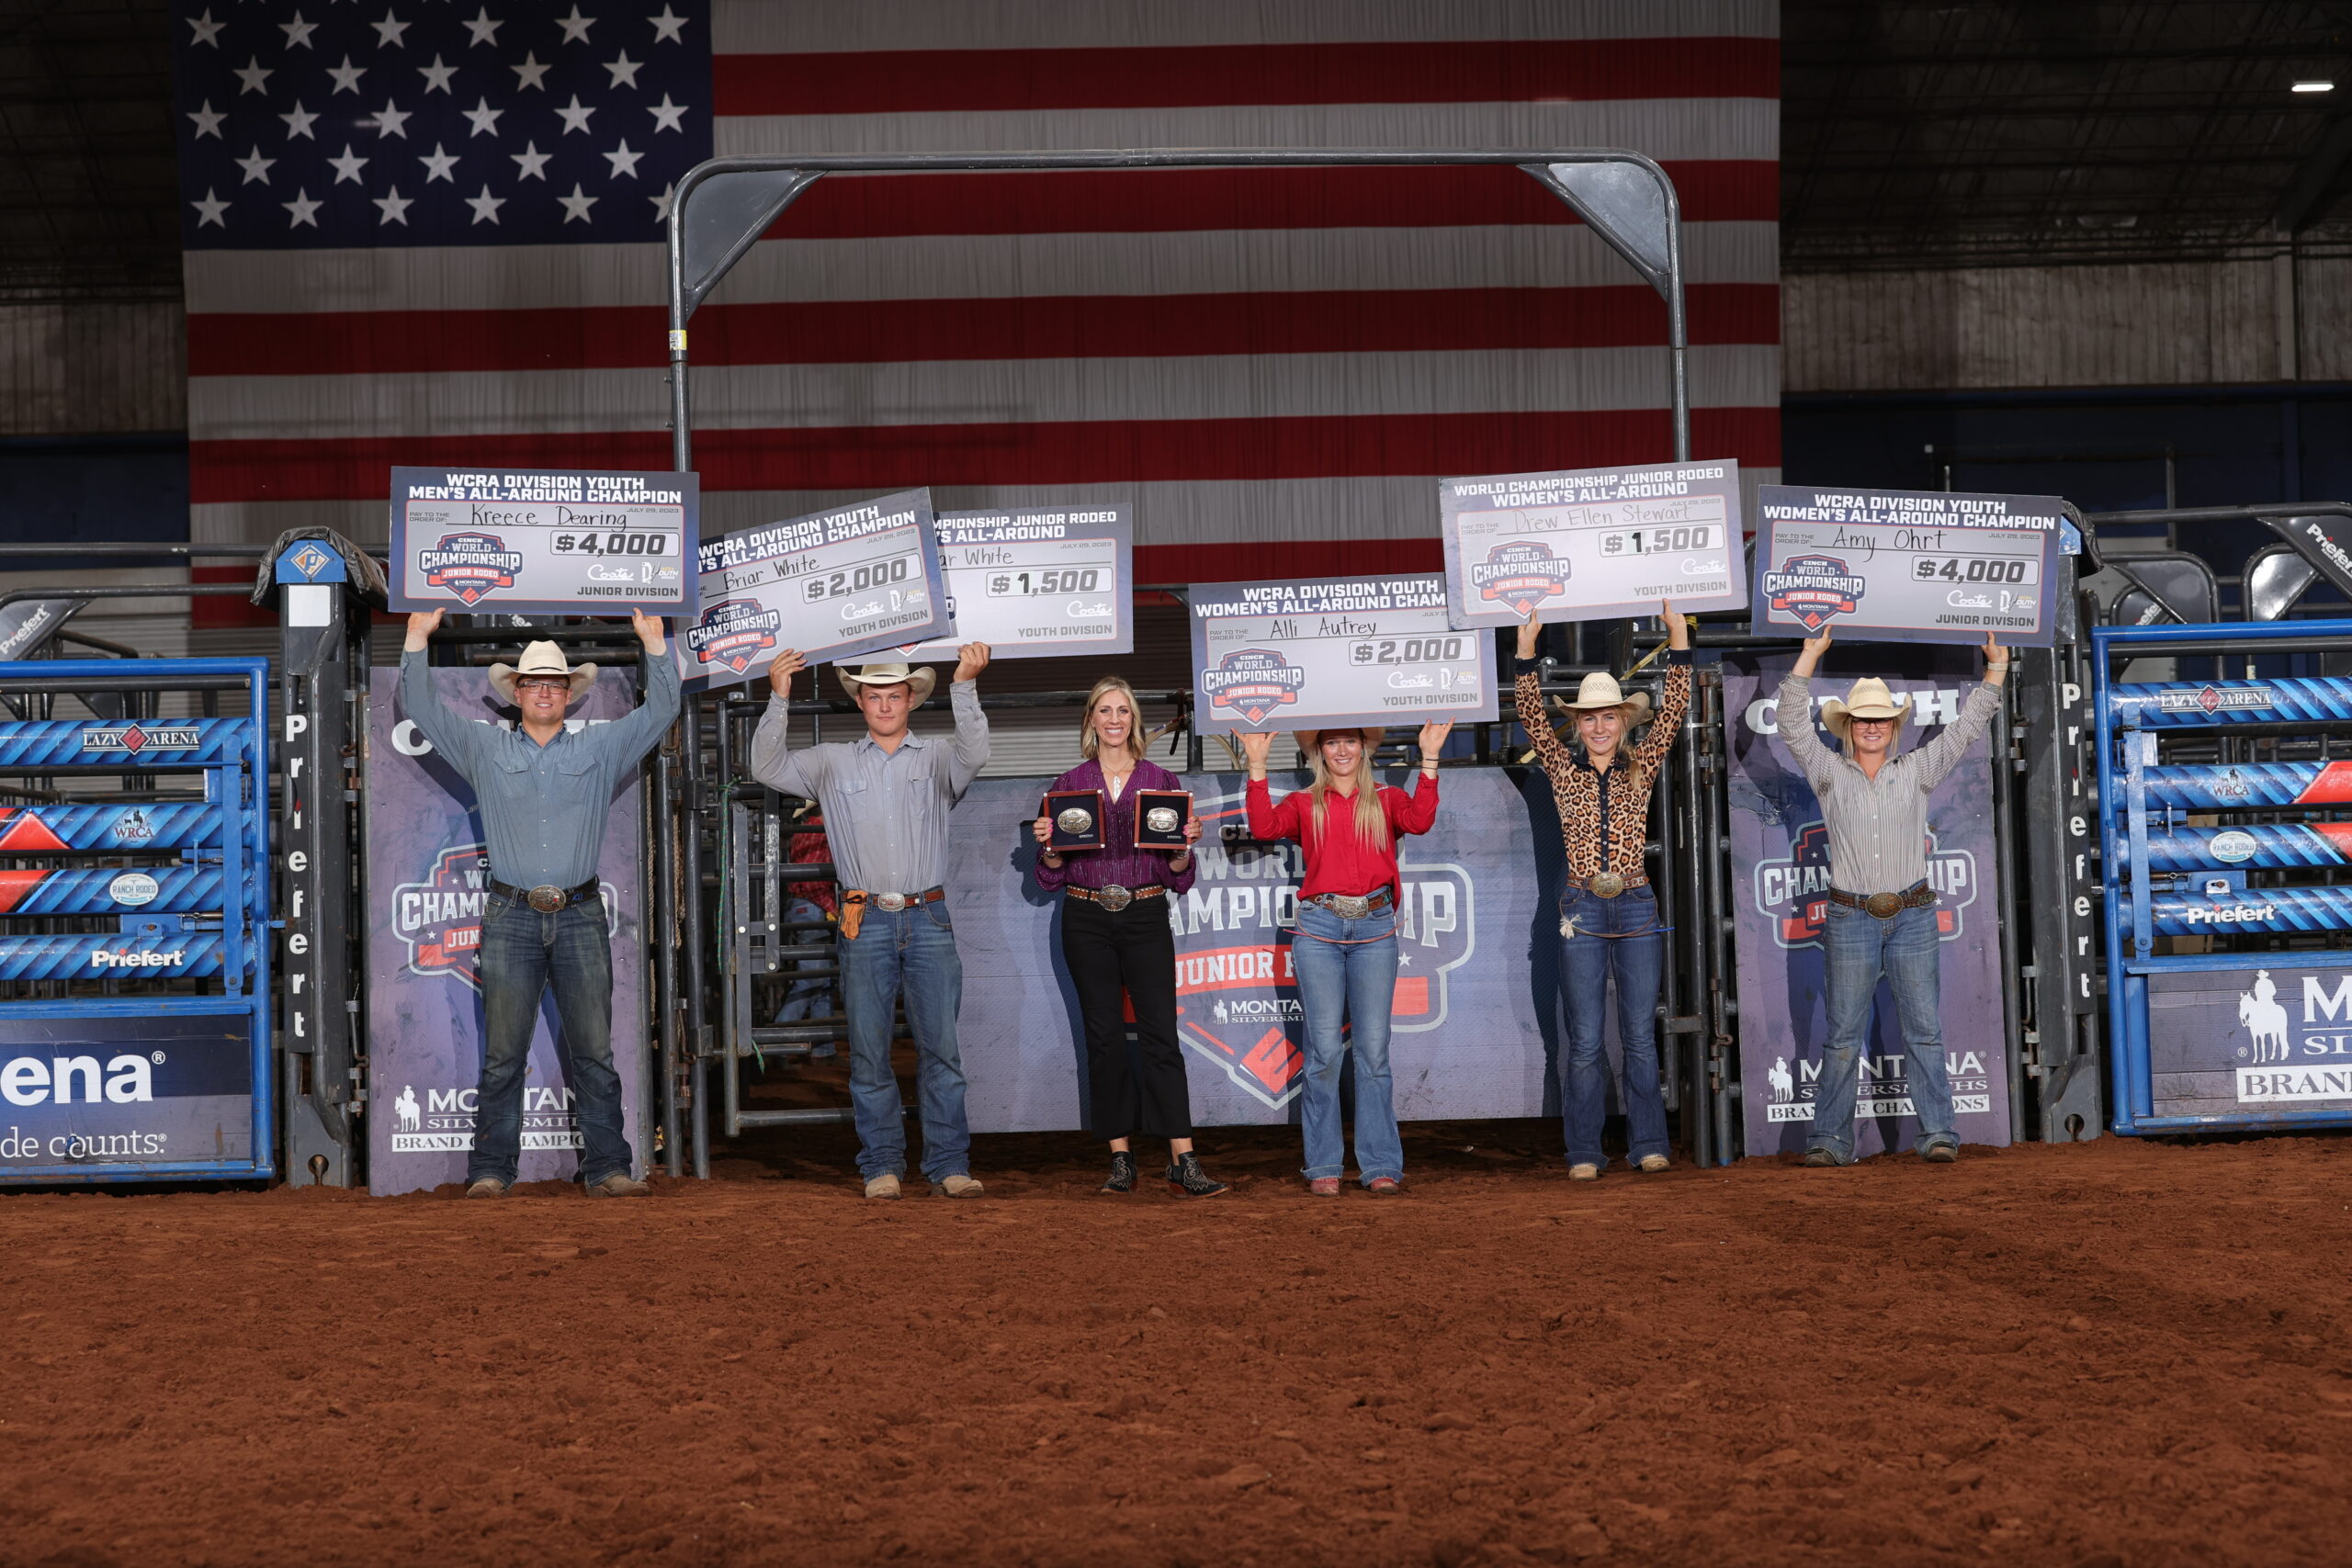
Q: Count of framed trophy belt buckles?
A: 2